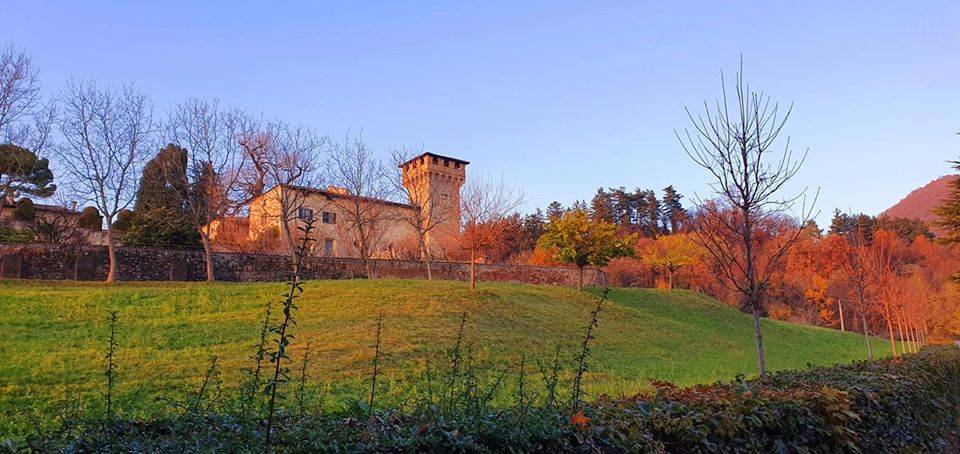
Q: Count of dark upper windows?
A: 2